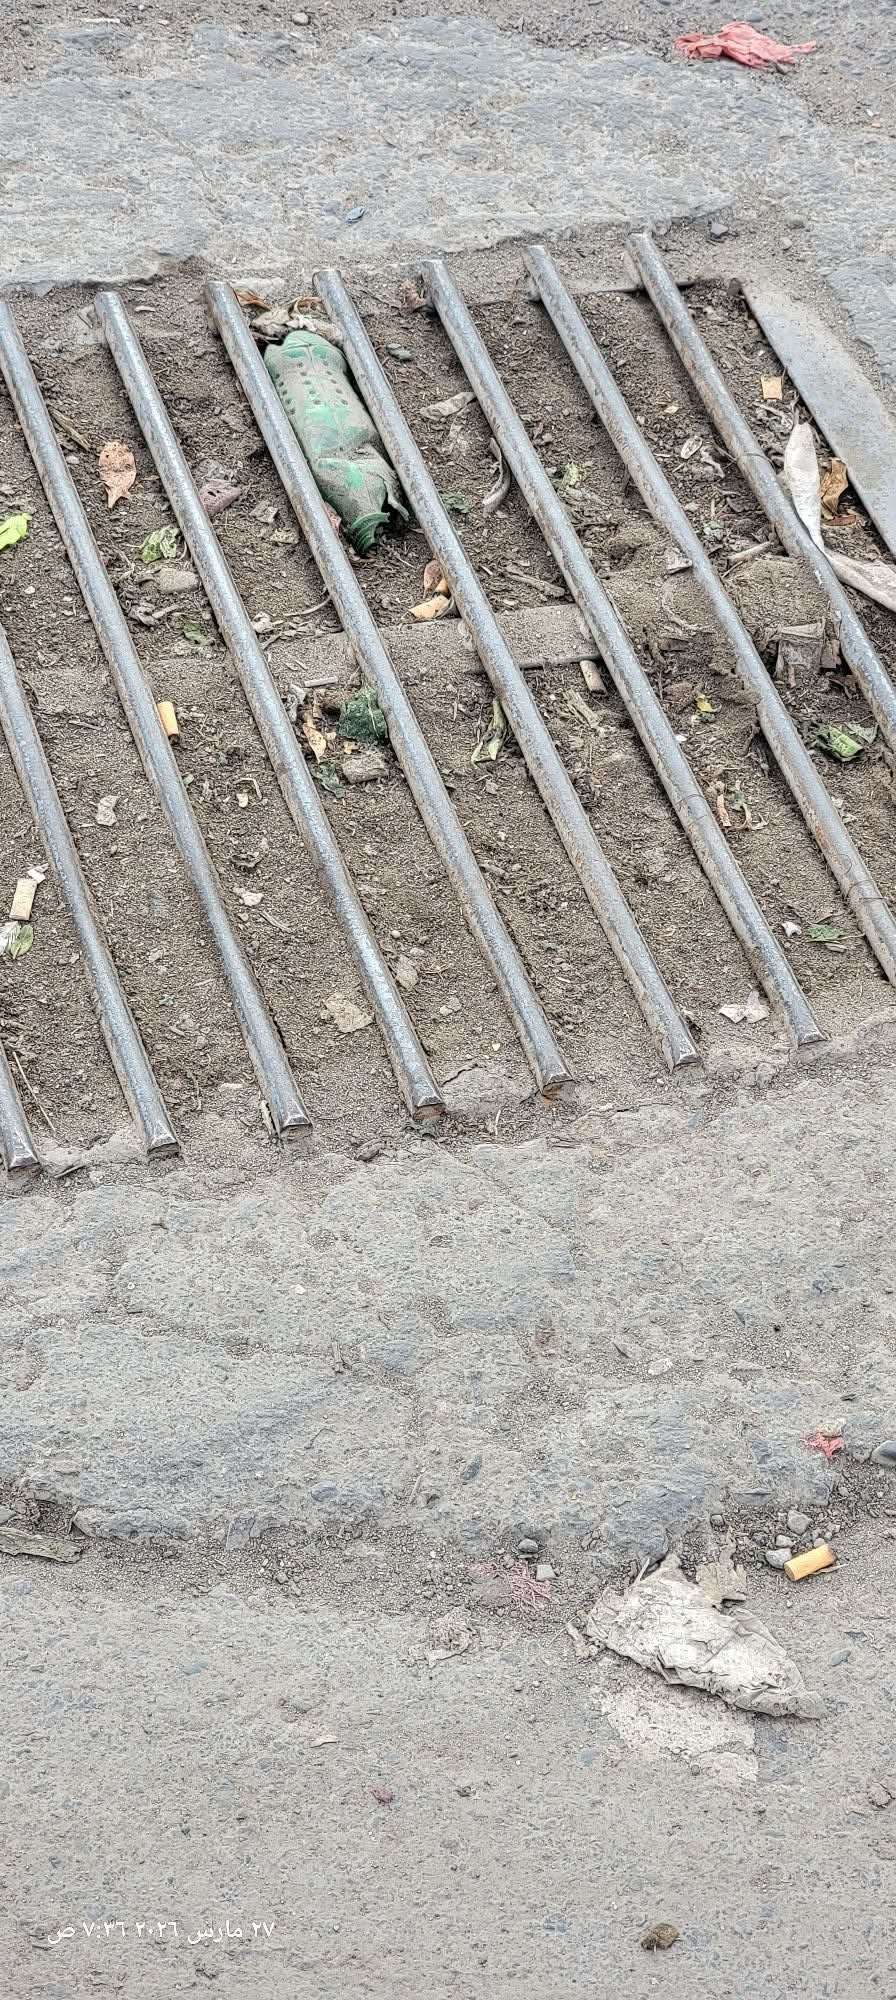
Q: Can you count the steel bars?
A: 9